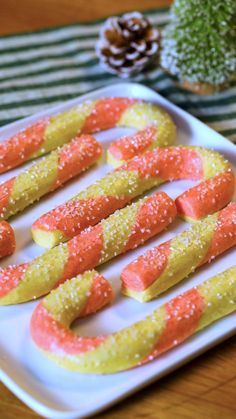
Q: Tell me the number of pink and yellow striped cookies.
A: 6